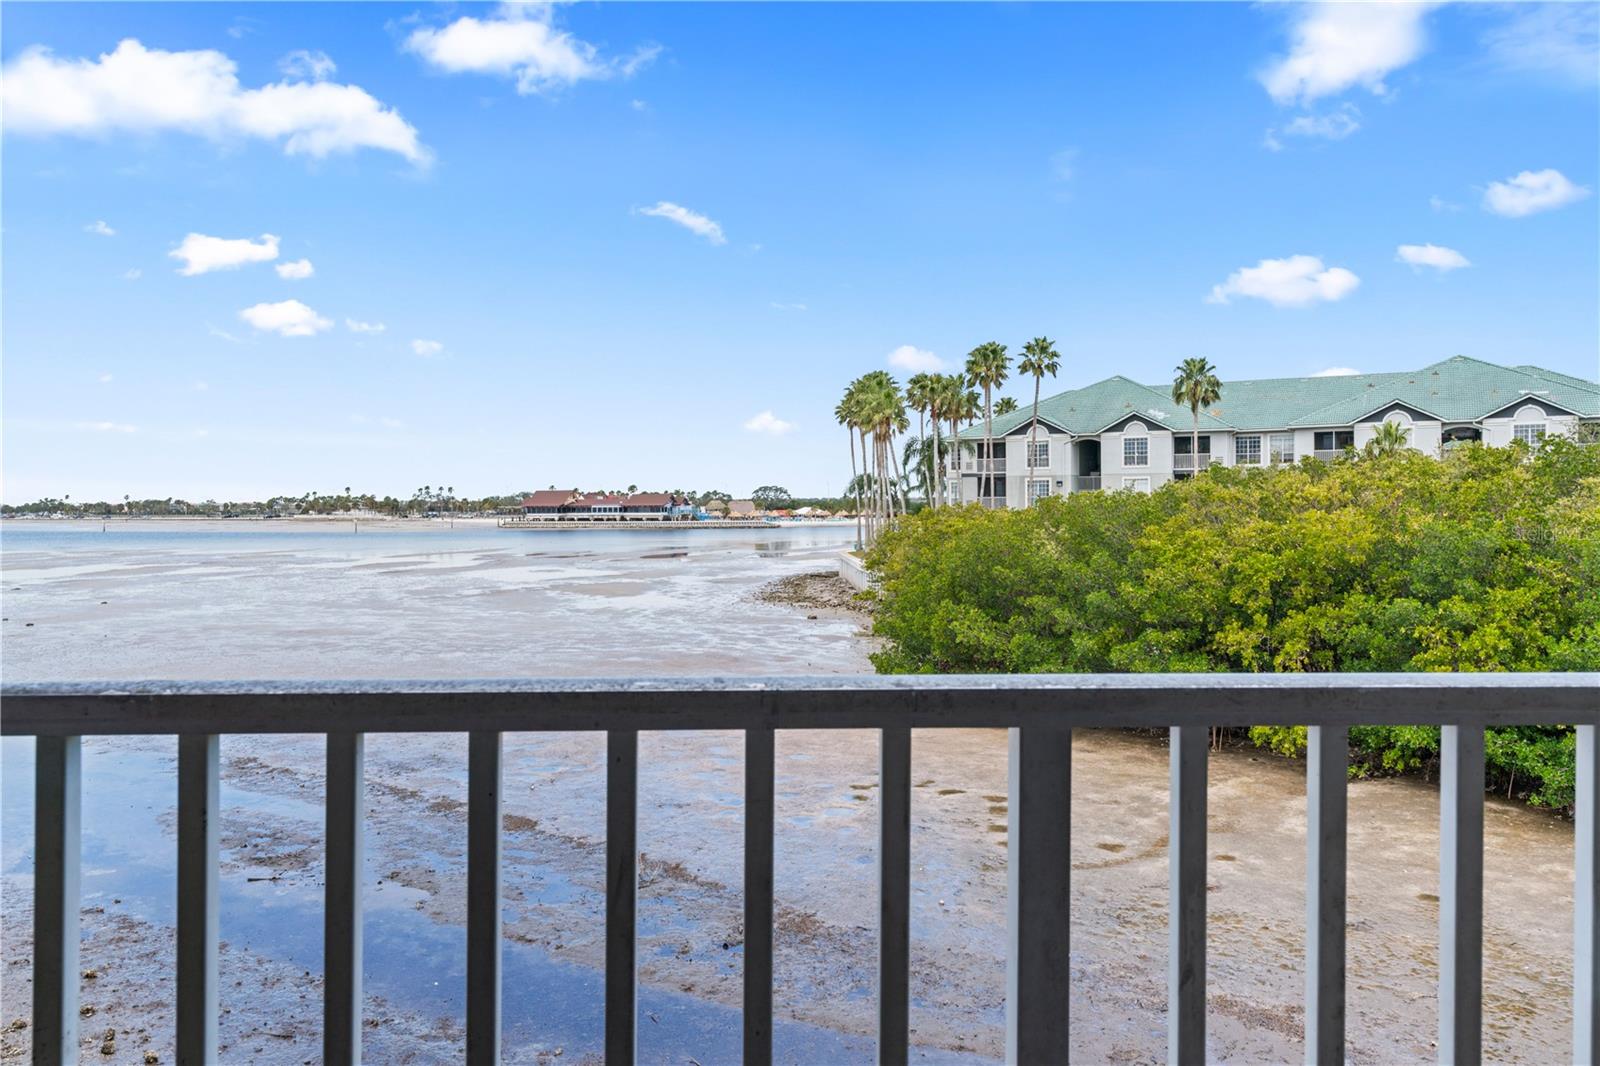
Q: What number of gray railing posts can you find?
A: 12